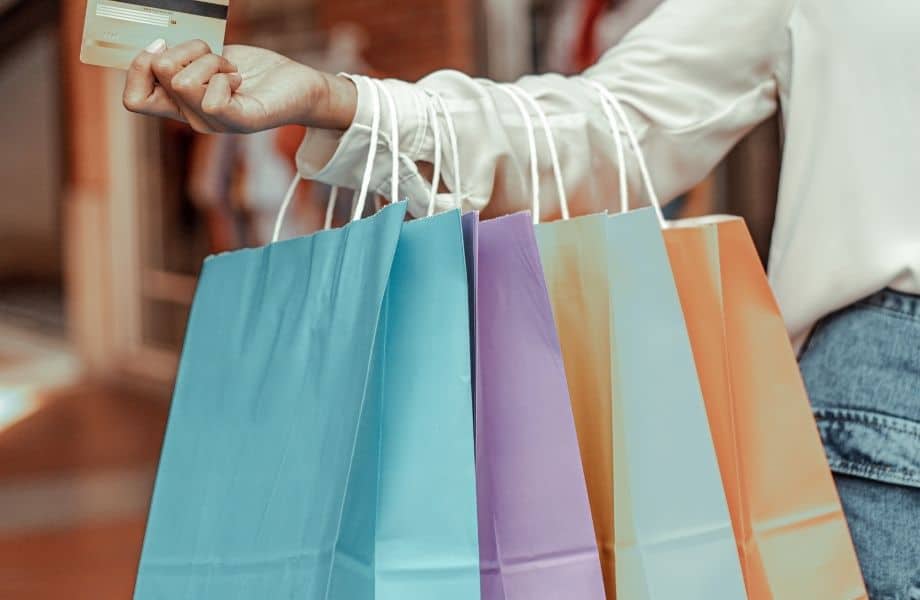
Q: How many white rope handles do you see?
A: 8